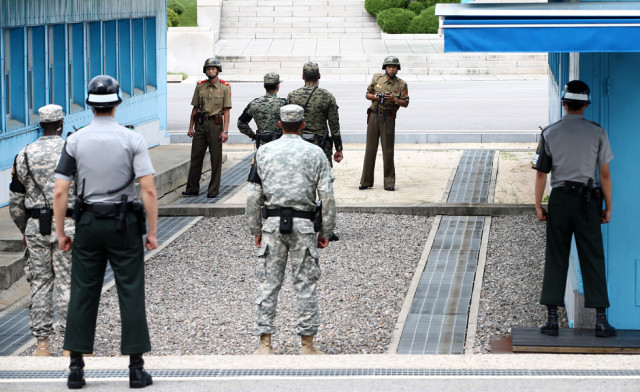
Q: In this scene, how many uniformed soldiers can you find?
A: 8